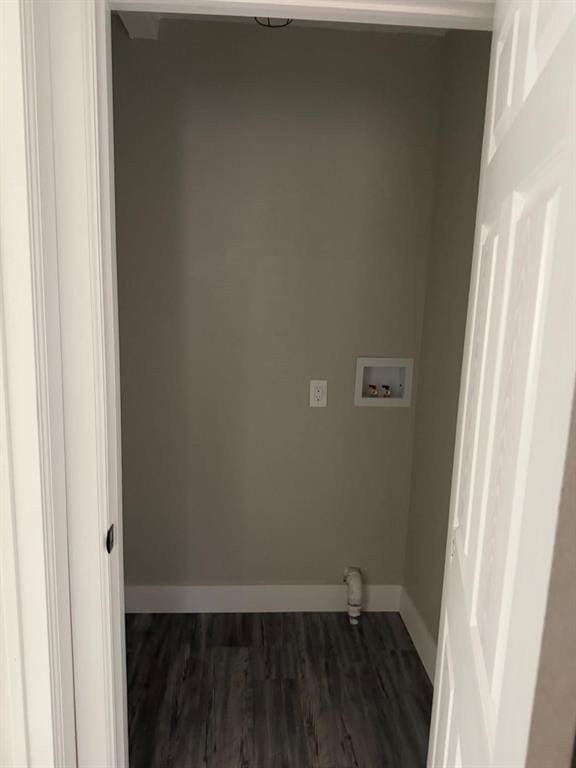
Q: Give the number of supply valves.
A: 2